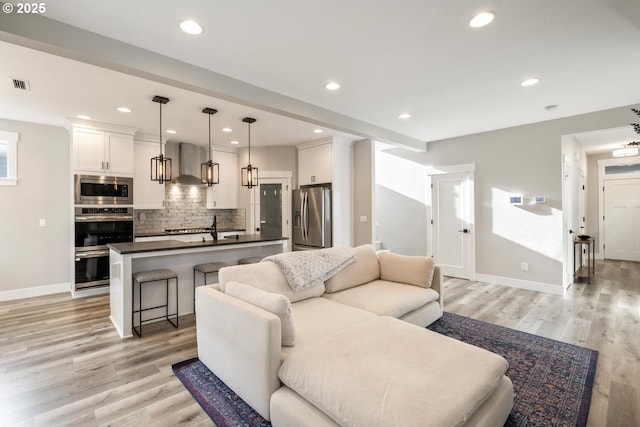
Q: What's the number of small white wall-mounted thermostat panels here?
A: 2